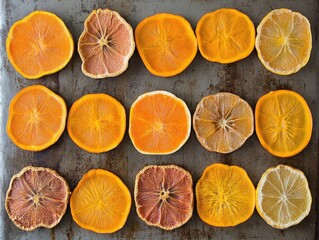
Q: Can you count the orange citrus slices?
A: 9